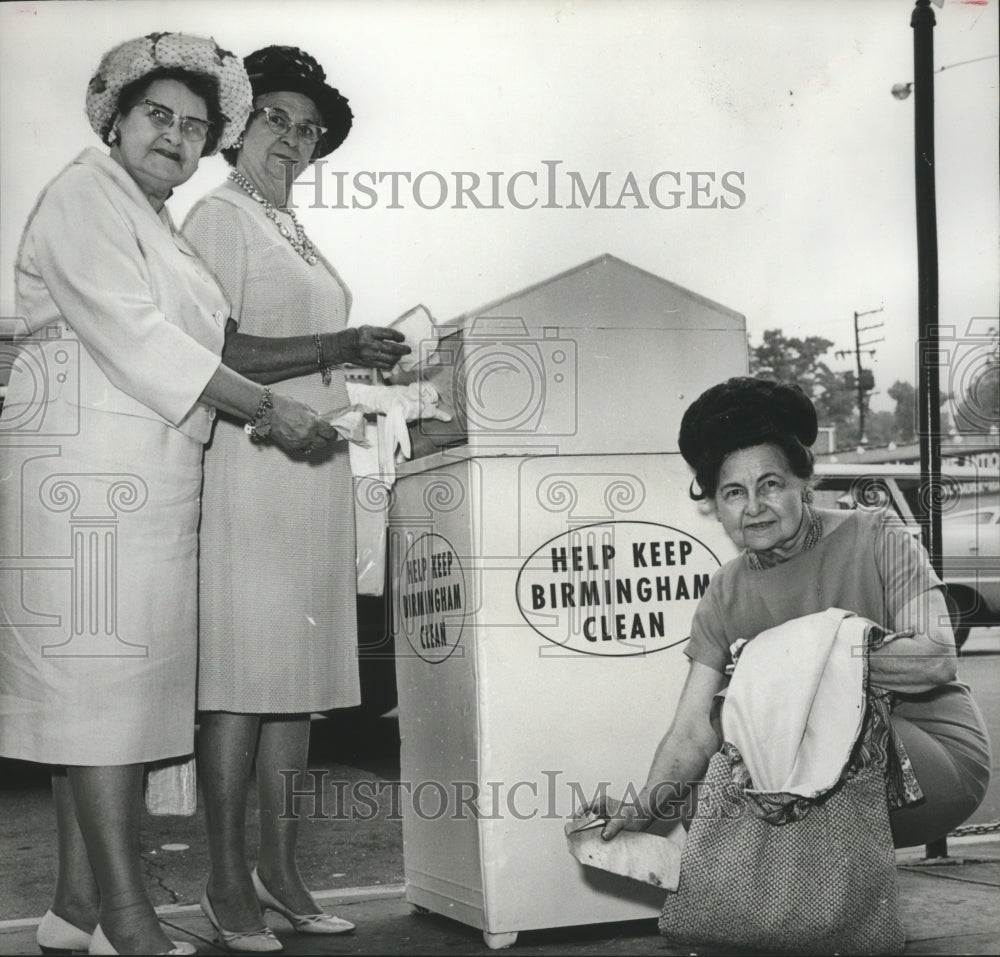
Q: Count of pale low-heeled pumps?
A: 4